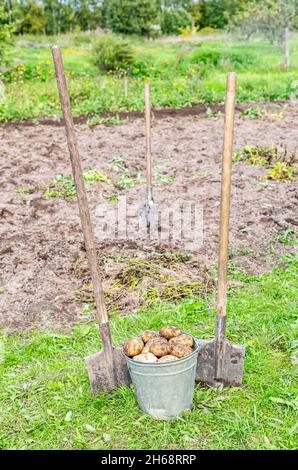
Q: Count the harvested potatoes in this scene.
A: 9